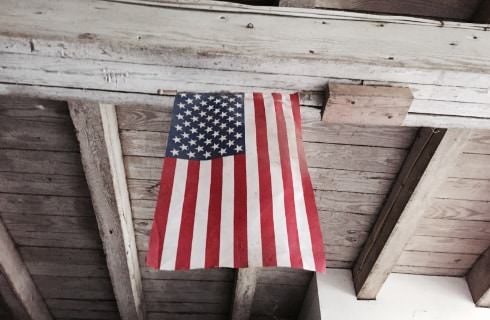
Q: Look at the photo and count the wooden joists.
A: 5